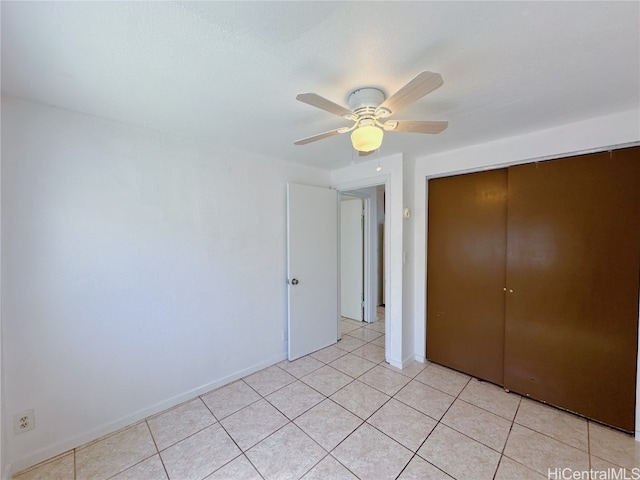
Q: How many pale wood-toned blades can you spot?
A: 5